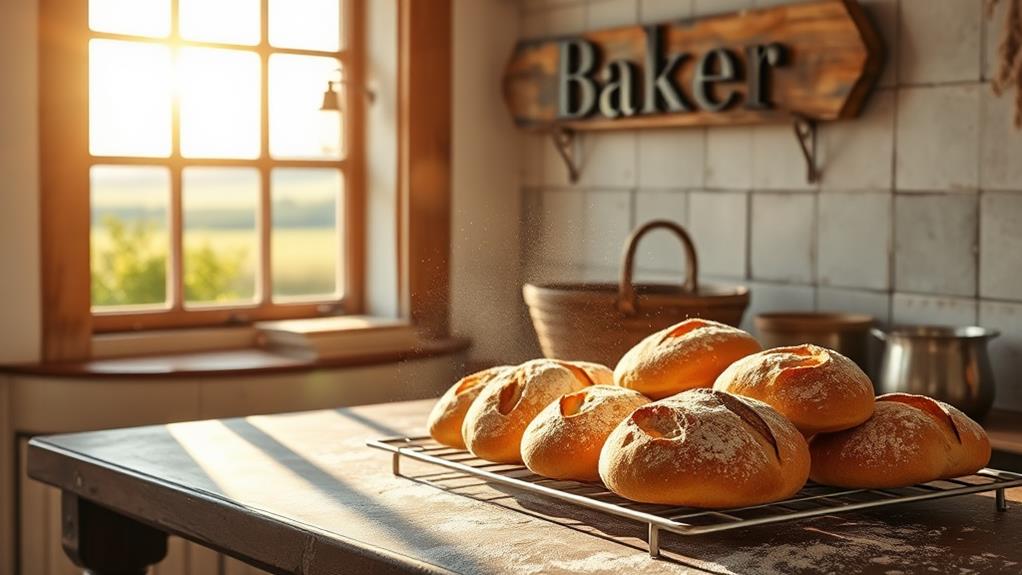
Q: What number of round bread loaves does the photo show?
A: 7